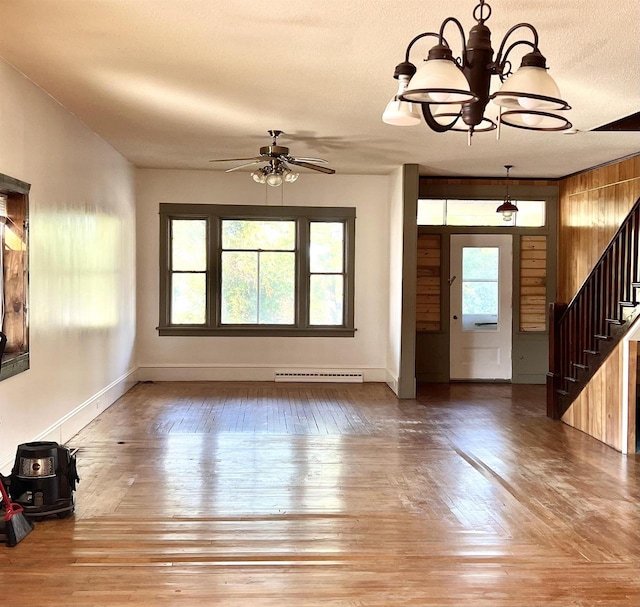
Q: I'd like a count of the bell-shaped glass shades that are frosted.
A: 4